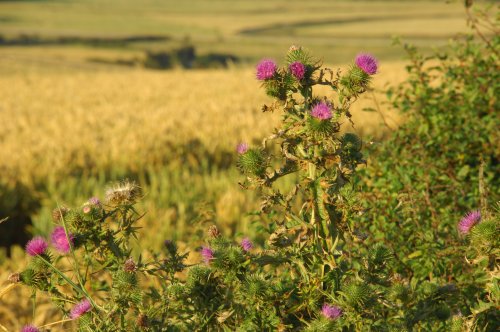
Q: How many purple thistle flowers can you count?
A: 14